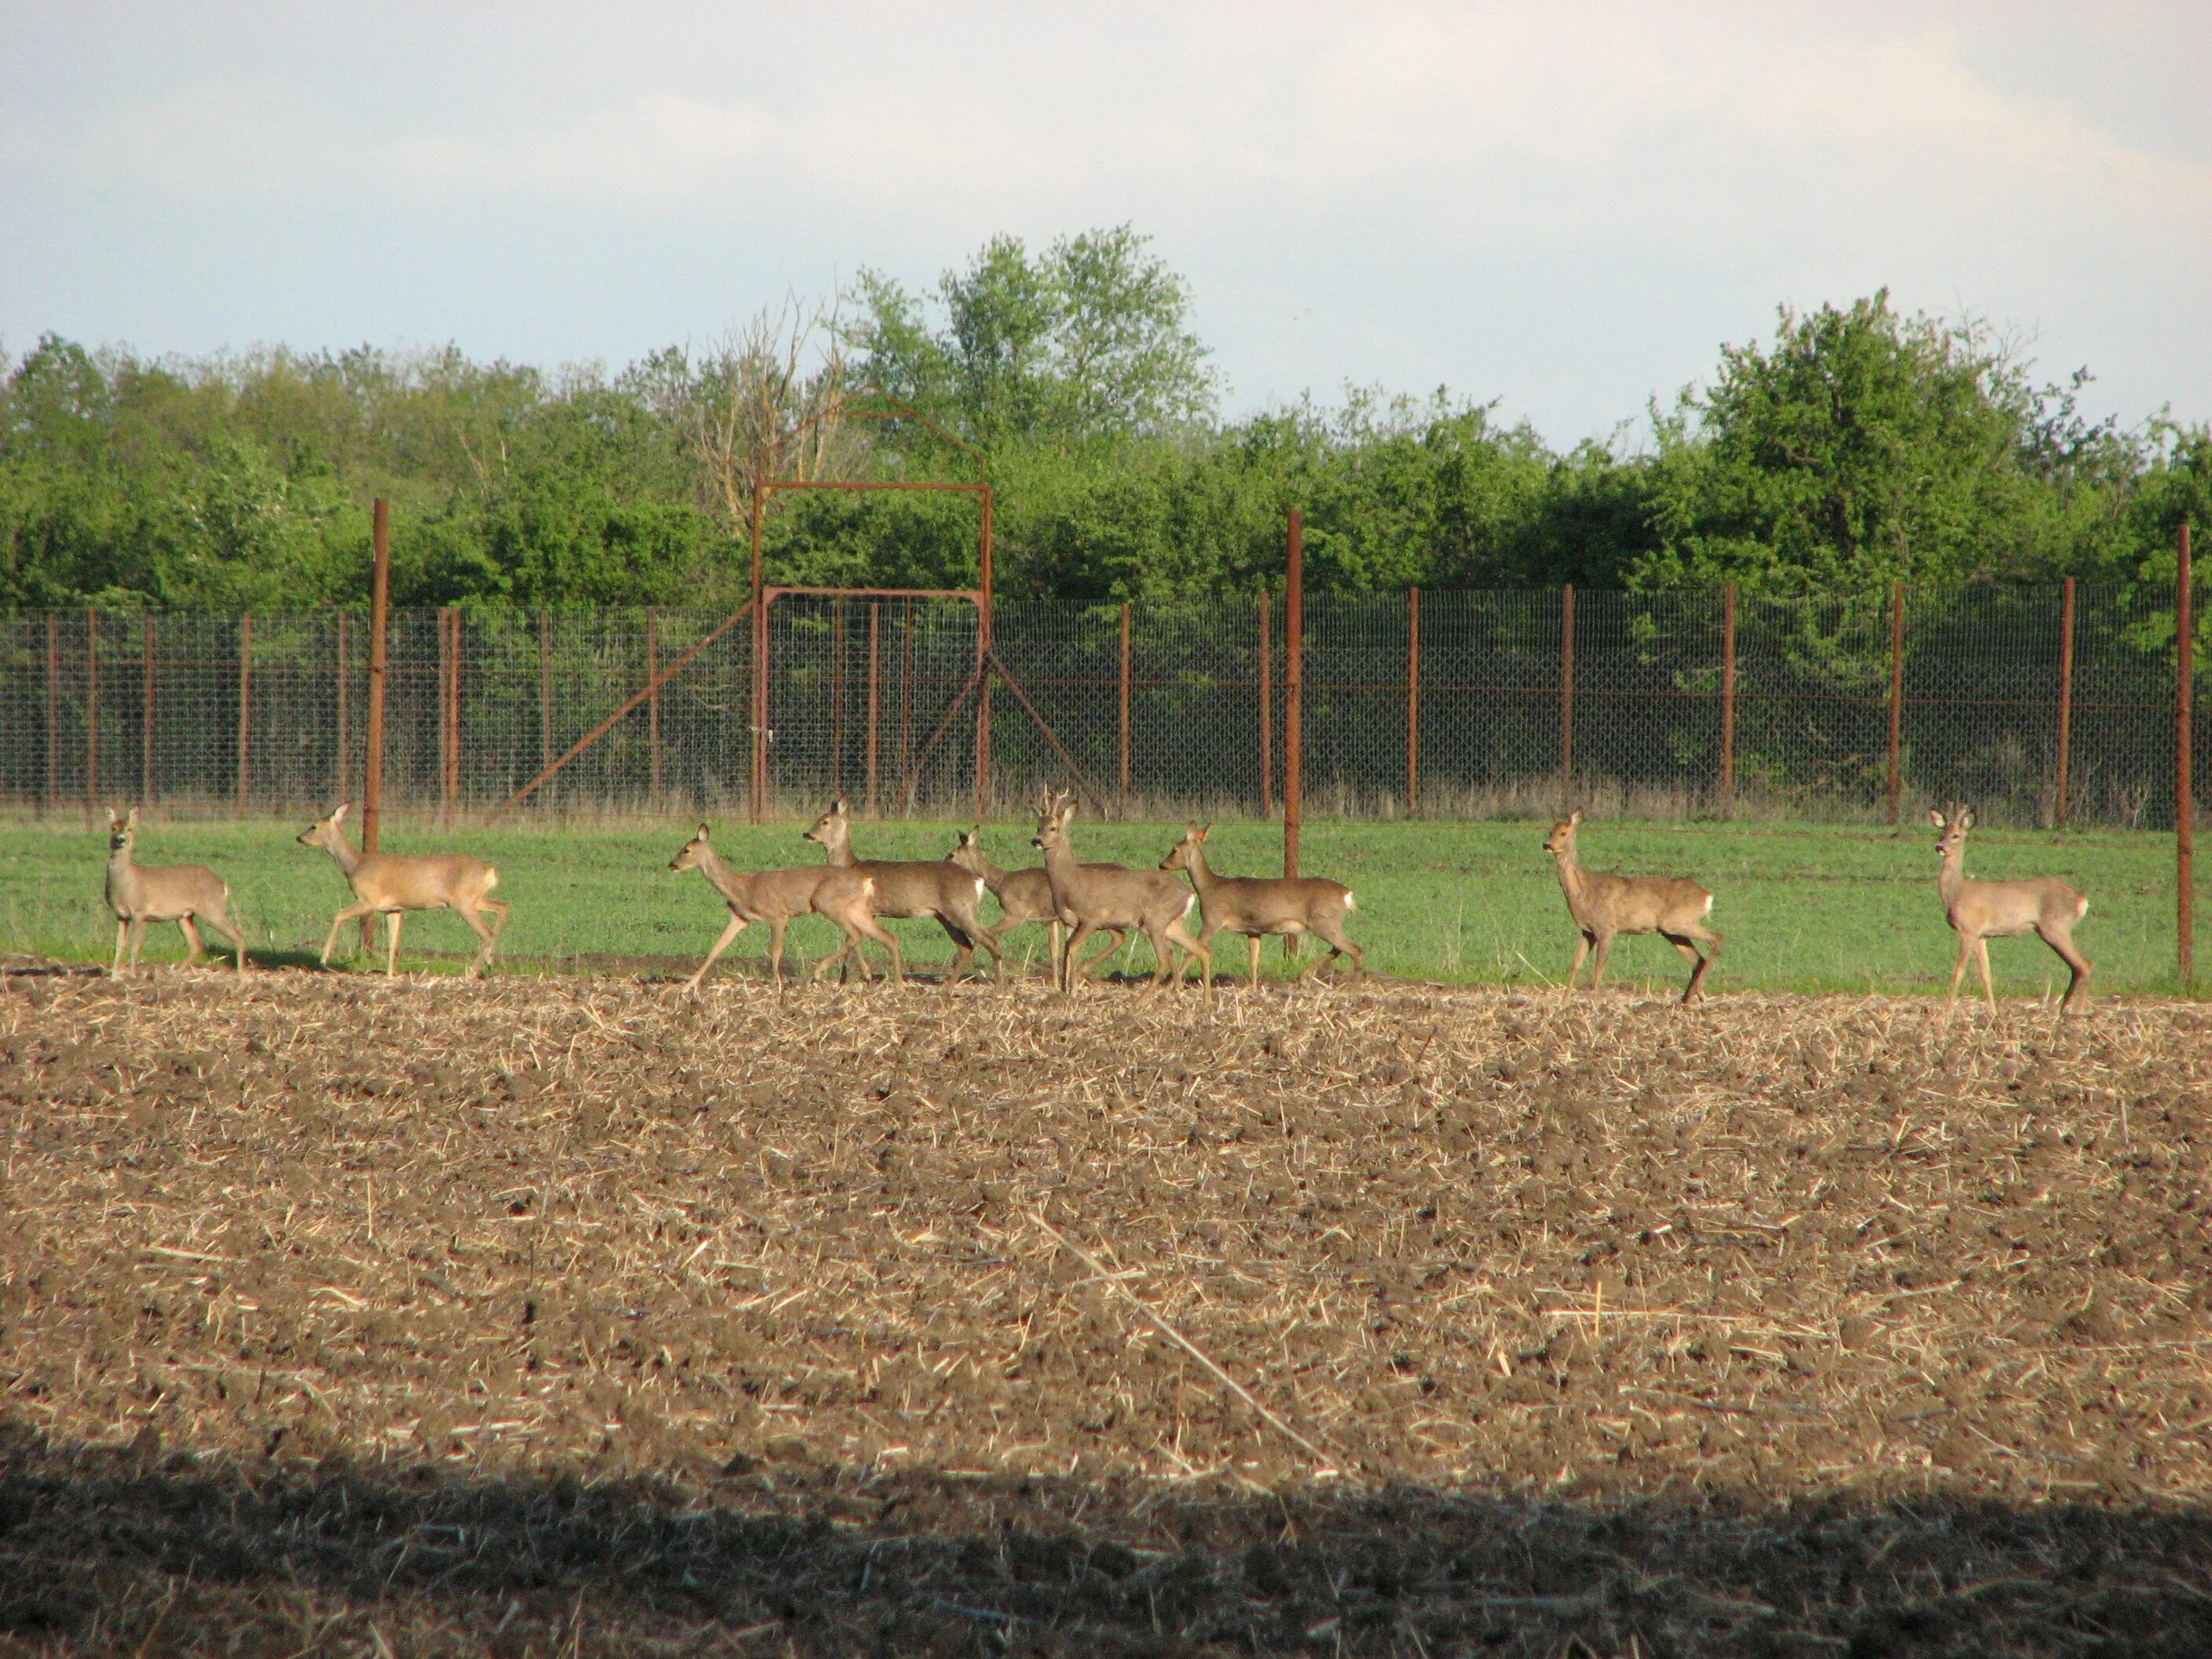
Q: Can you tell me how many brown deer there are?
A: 9